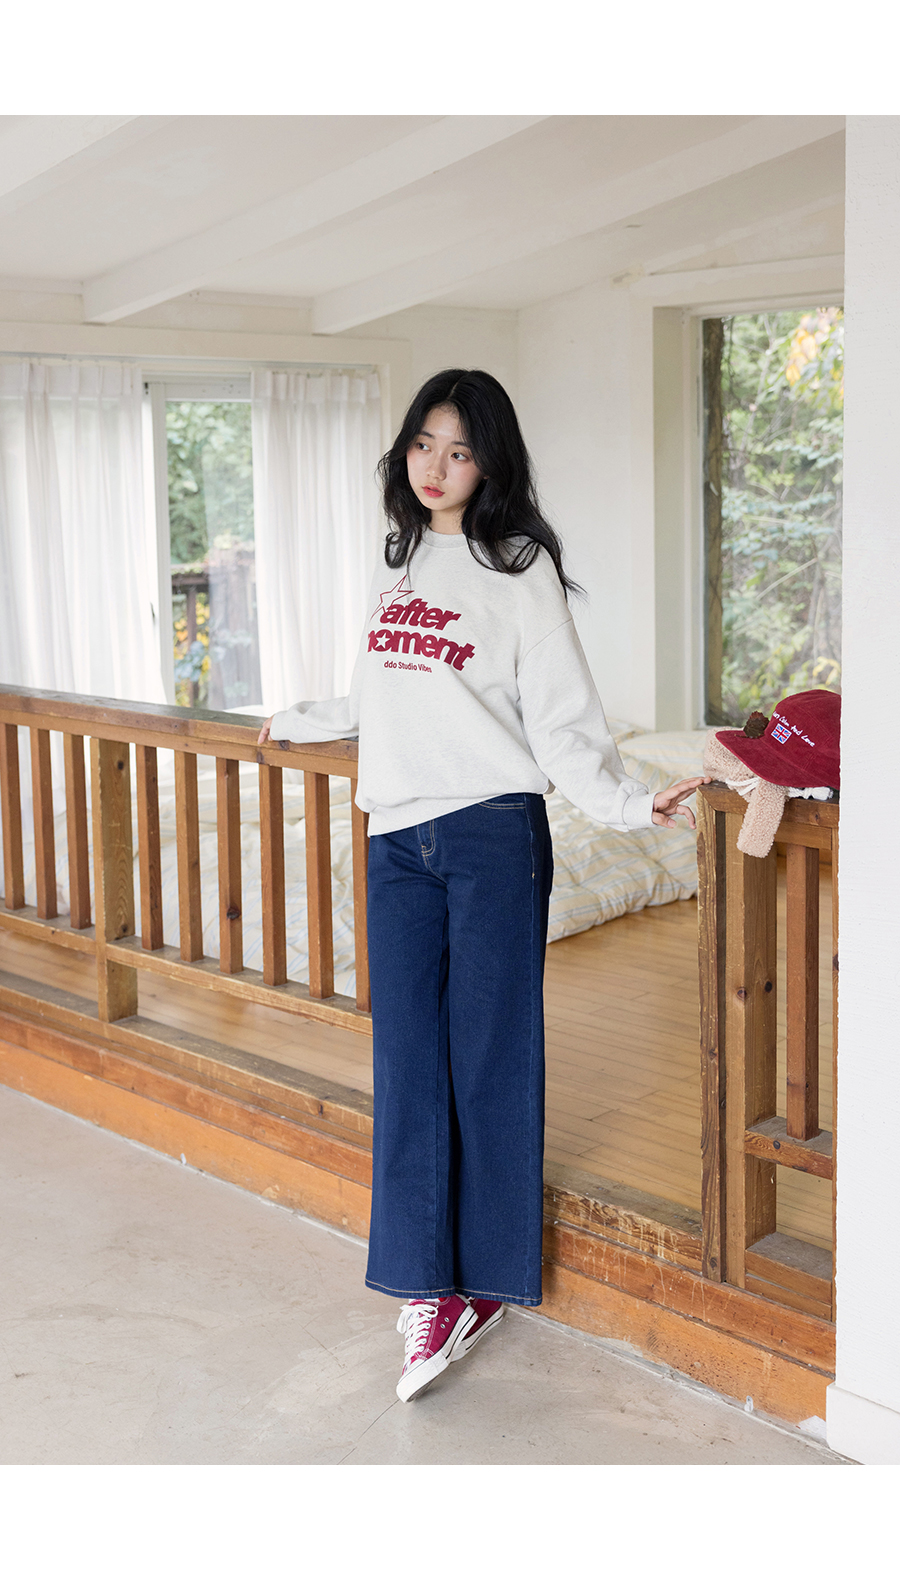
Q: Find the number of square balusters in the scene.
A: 10